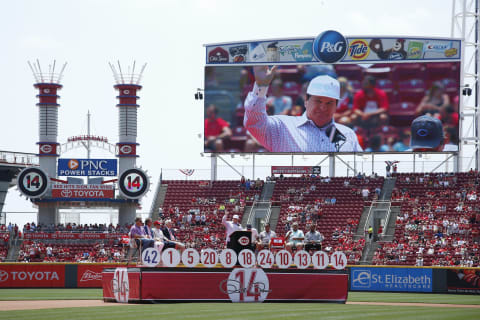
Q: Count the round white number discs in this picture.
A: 11